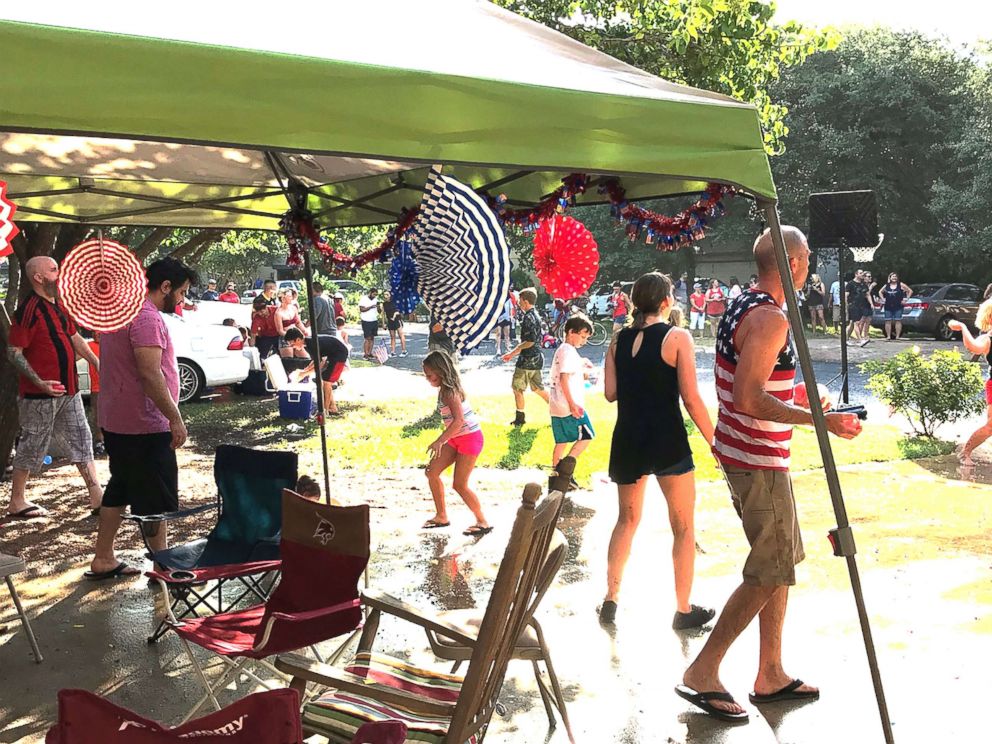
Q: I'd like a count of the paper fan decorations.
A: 5